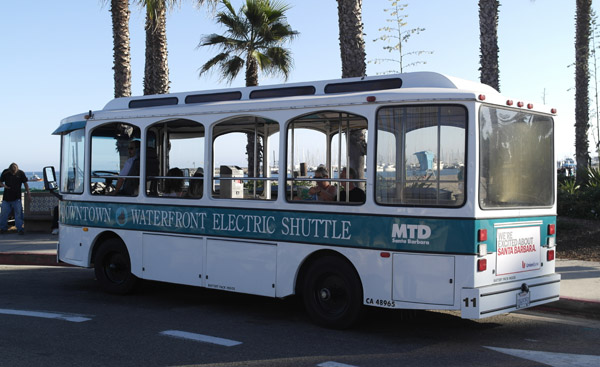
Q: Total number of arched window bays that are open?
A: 4